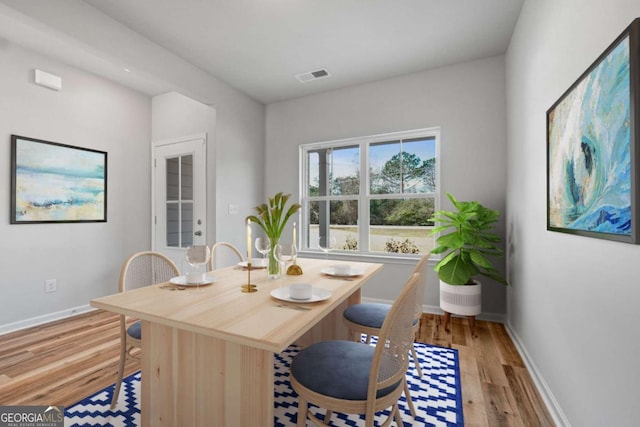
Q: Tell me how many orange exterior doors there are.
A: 0